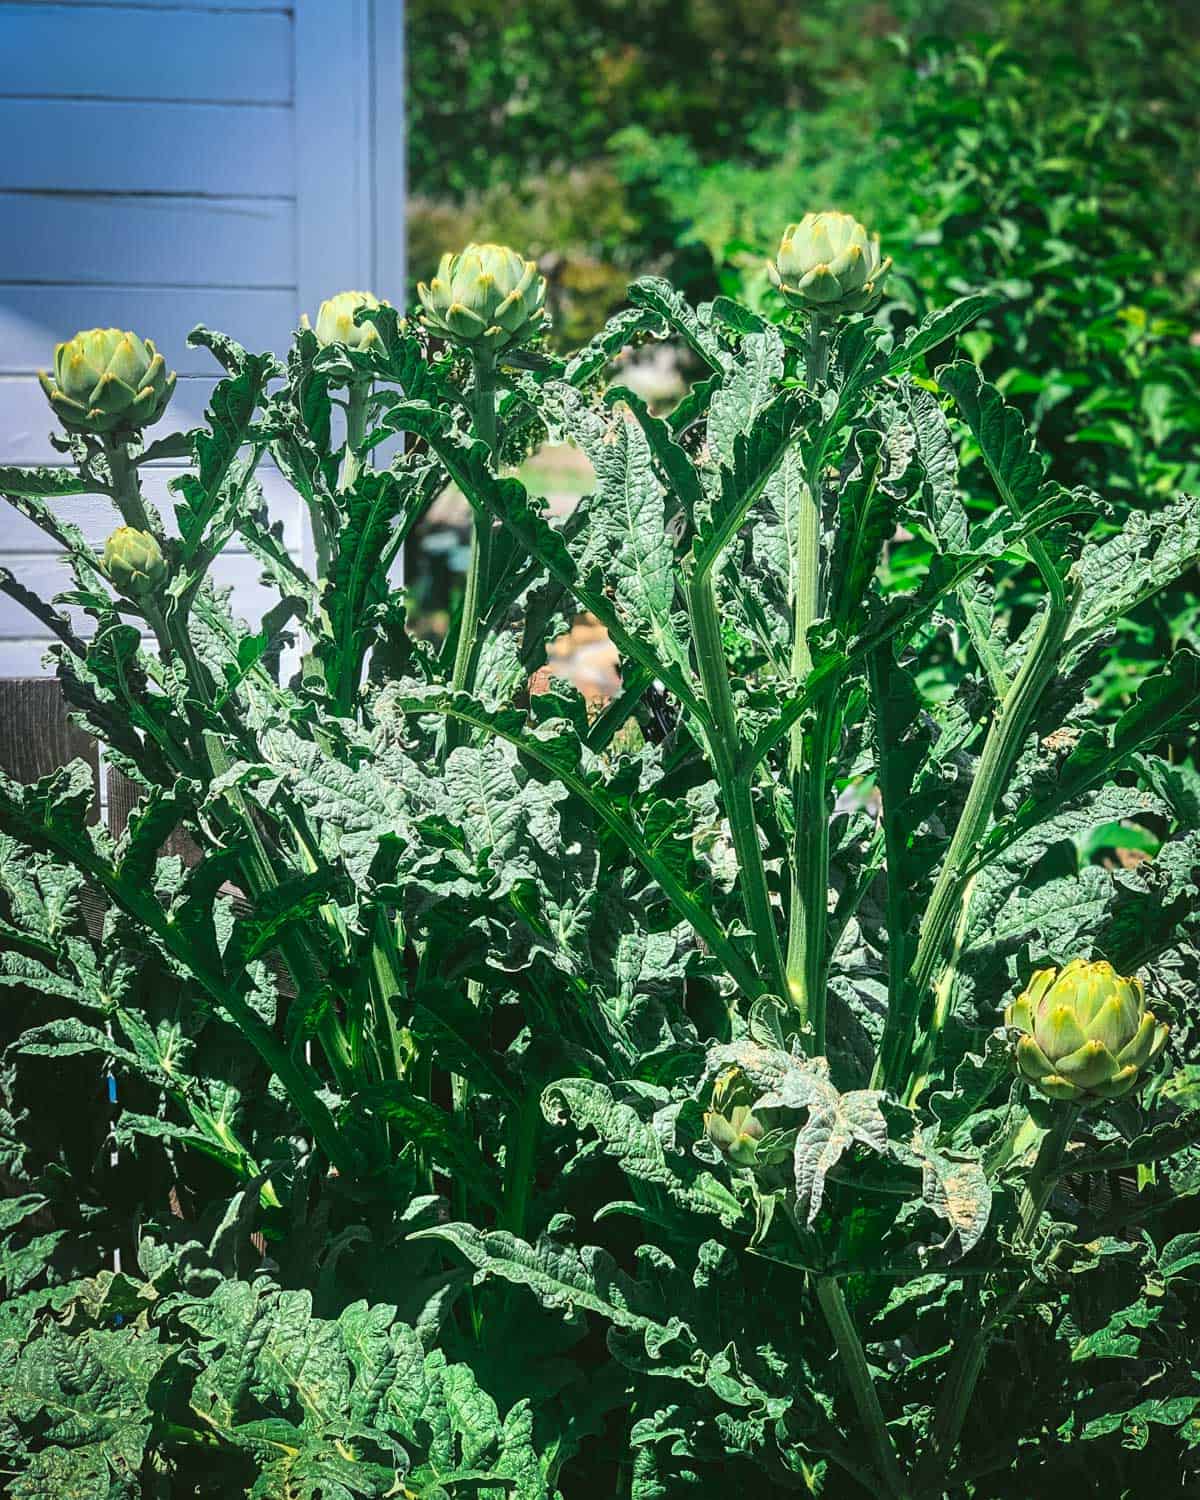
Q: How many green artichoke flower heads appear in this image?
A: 7